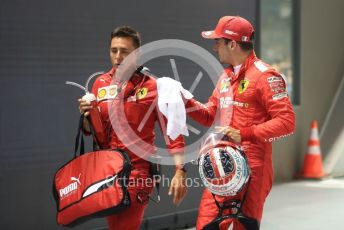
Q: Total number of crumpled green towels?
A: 0